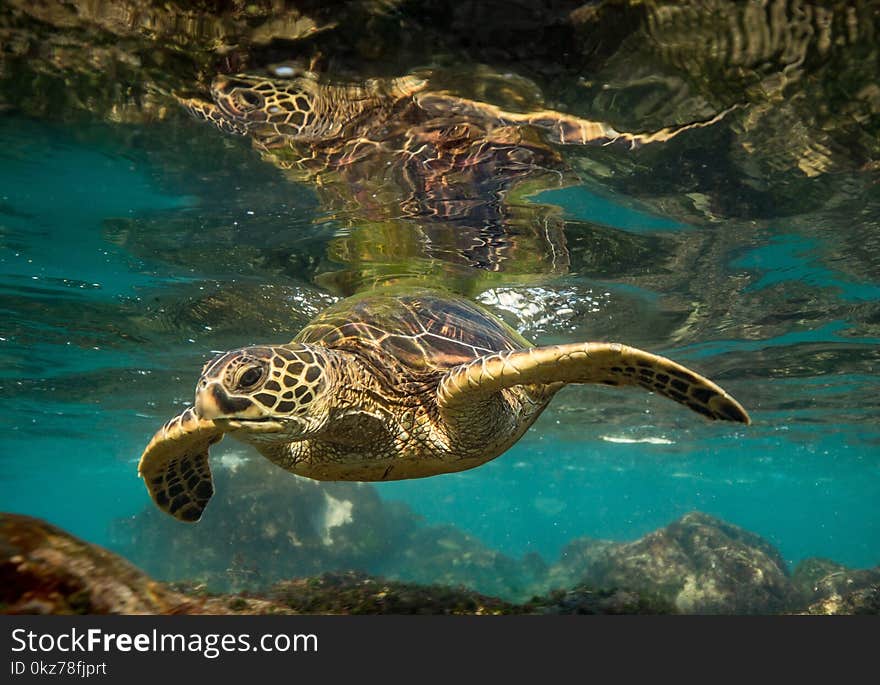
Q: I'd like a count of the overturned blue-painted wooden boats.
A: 0